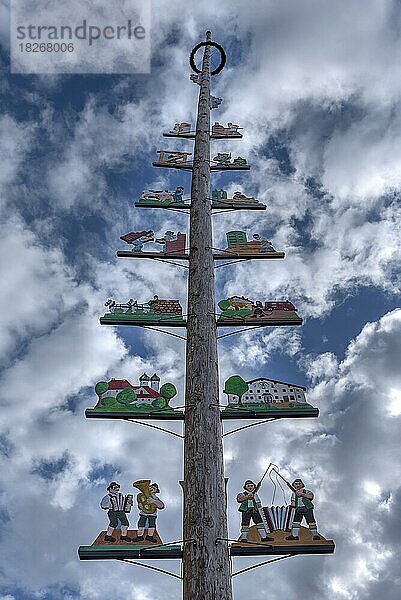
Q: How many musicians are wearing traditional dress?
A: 4